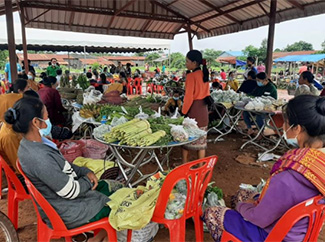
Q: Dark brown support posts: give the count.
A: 4